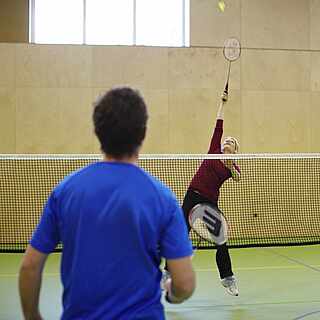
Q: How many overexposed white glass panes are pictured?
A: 3